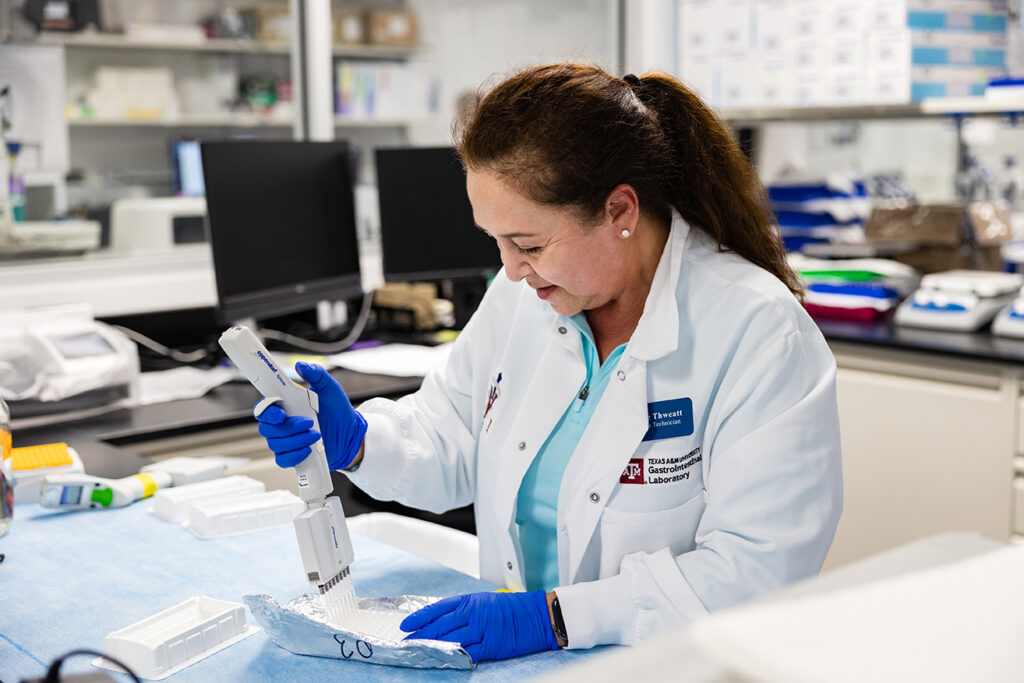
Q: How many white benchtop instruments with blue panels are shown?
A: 2